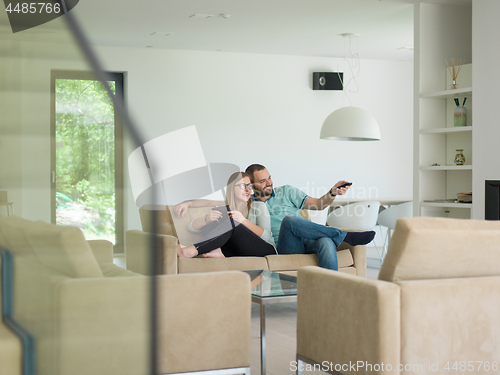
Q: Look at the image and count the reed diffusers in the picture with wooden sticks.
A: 1